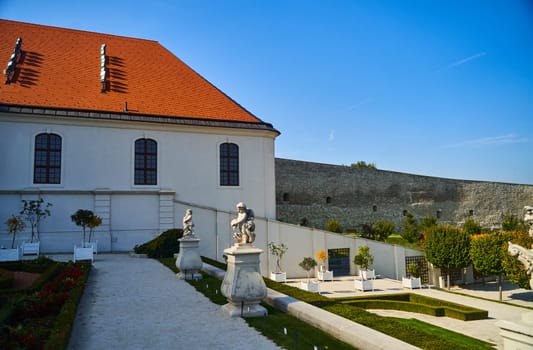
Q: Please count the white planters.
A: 10